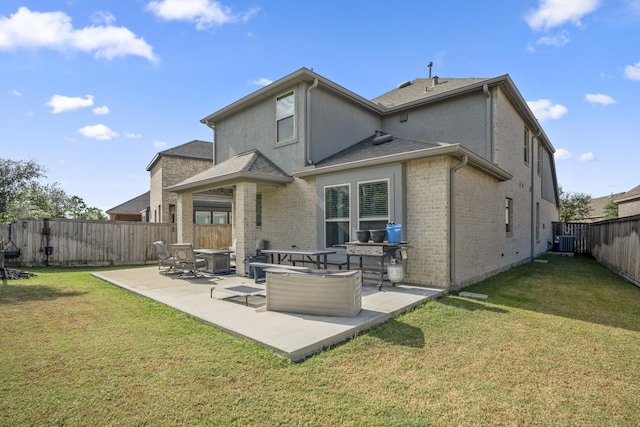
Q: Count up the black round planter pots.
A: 2